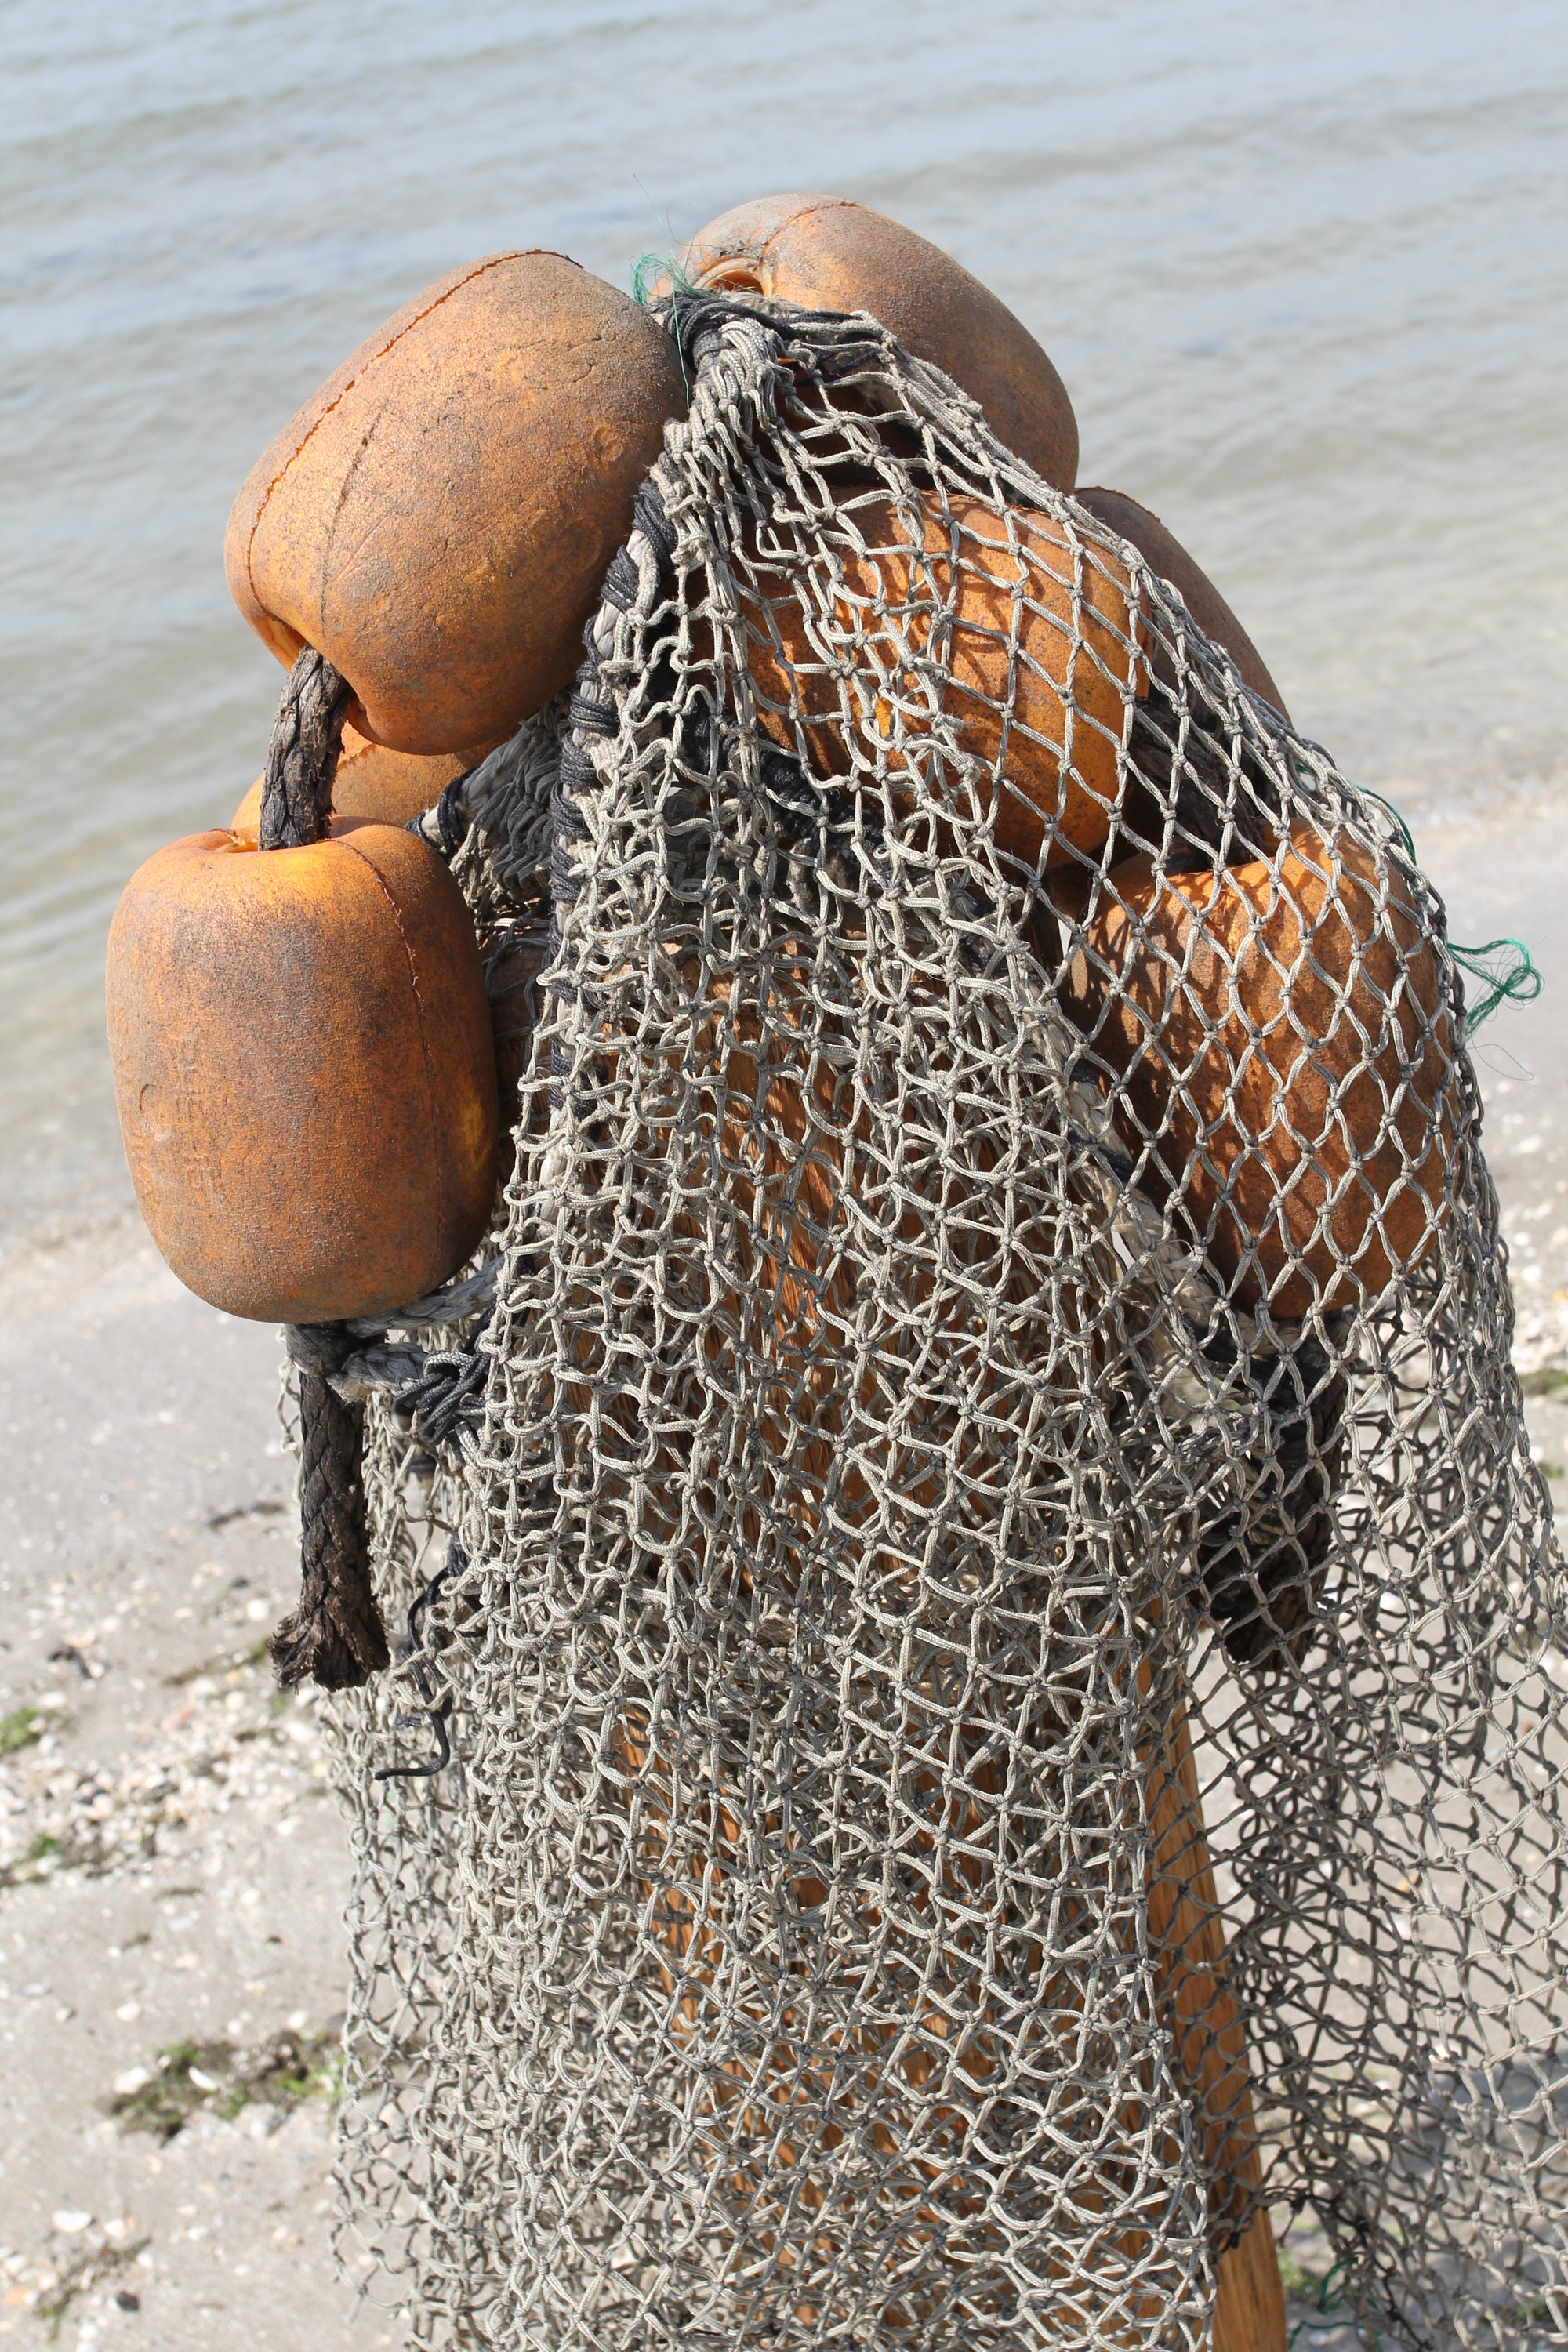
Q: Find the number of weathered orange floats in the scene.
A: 7